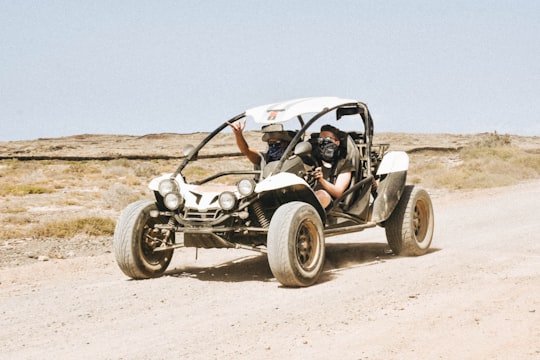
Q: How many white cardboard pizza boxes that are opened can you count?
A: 0